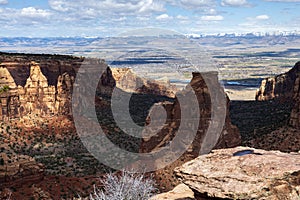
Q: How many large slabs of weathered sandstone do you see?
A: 1